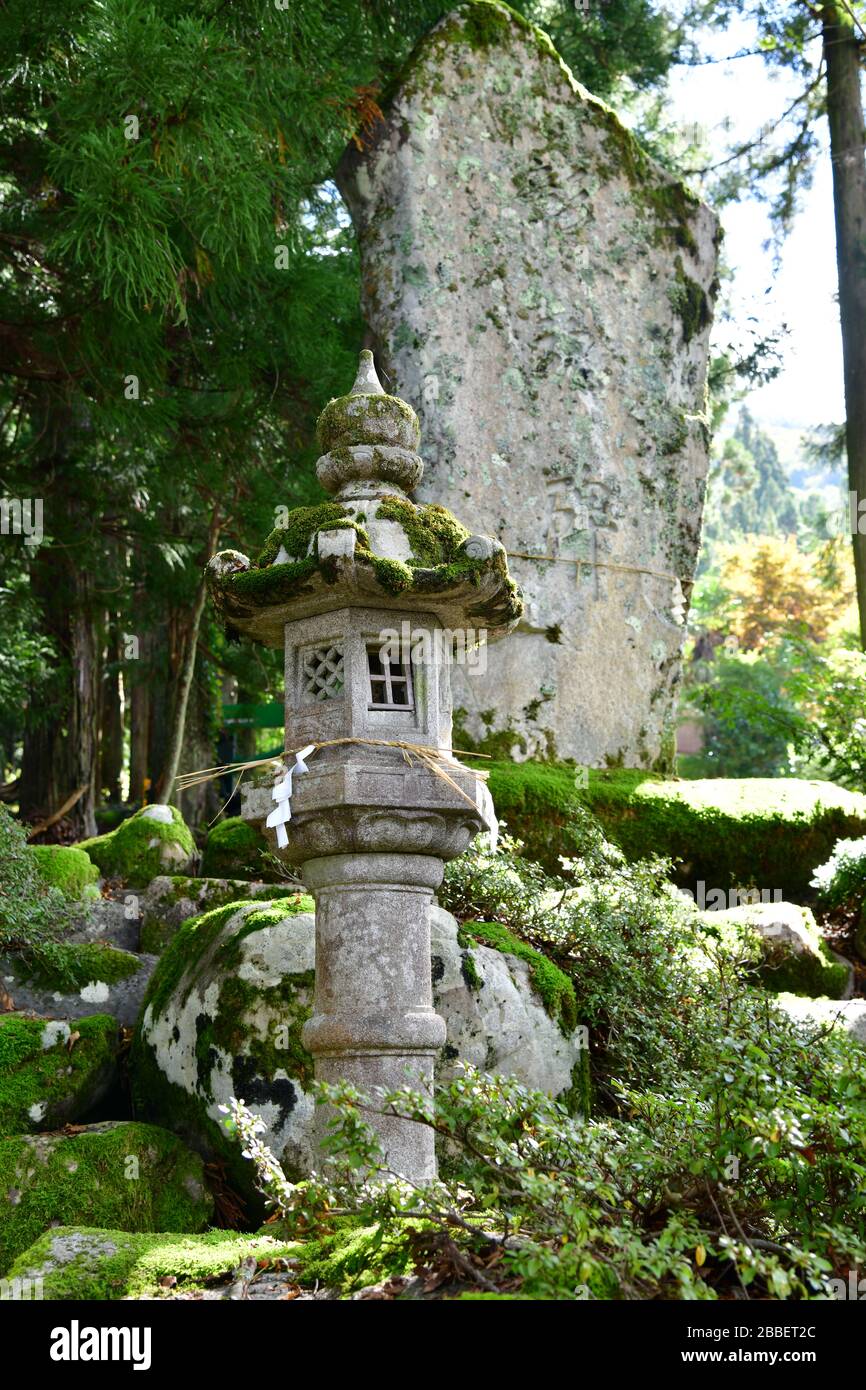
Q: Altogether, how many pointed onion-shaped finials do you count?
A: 1